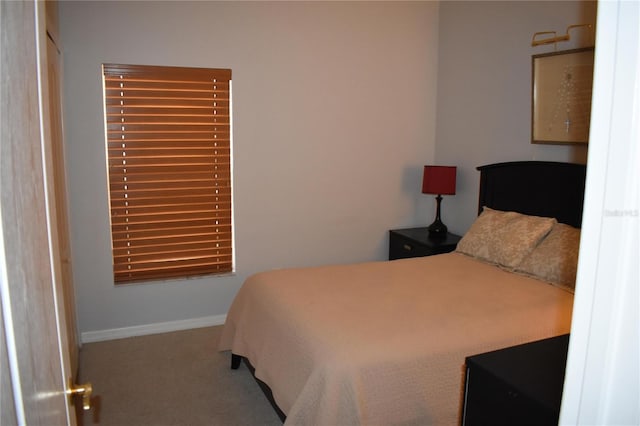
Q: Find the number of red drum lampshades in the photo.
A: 1